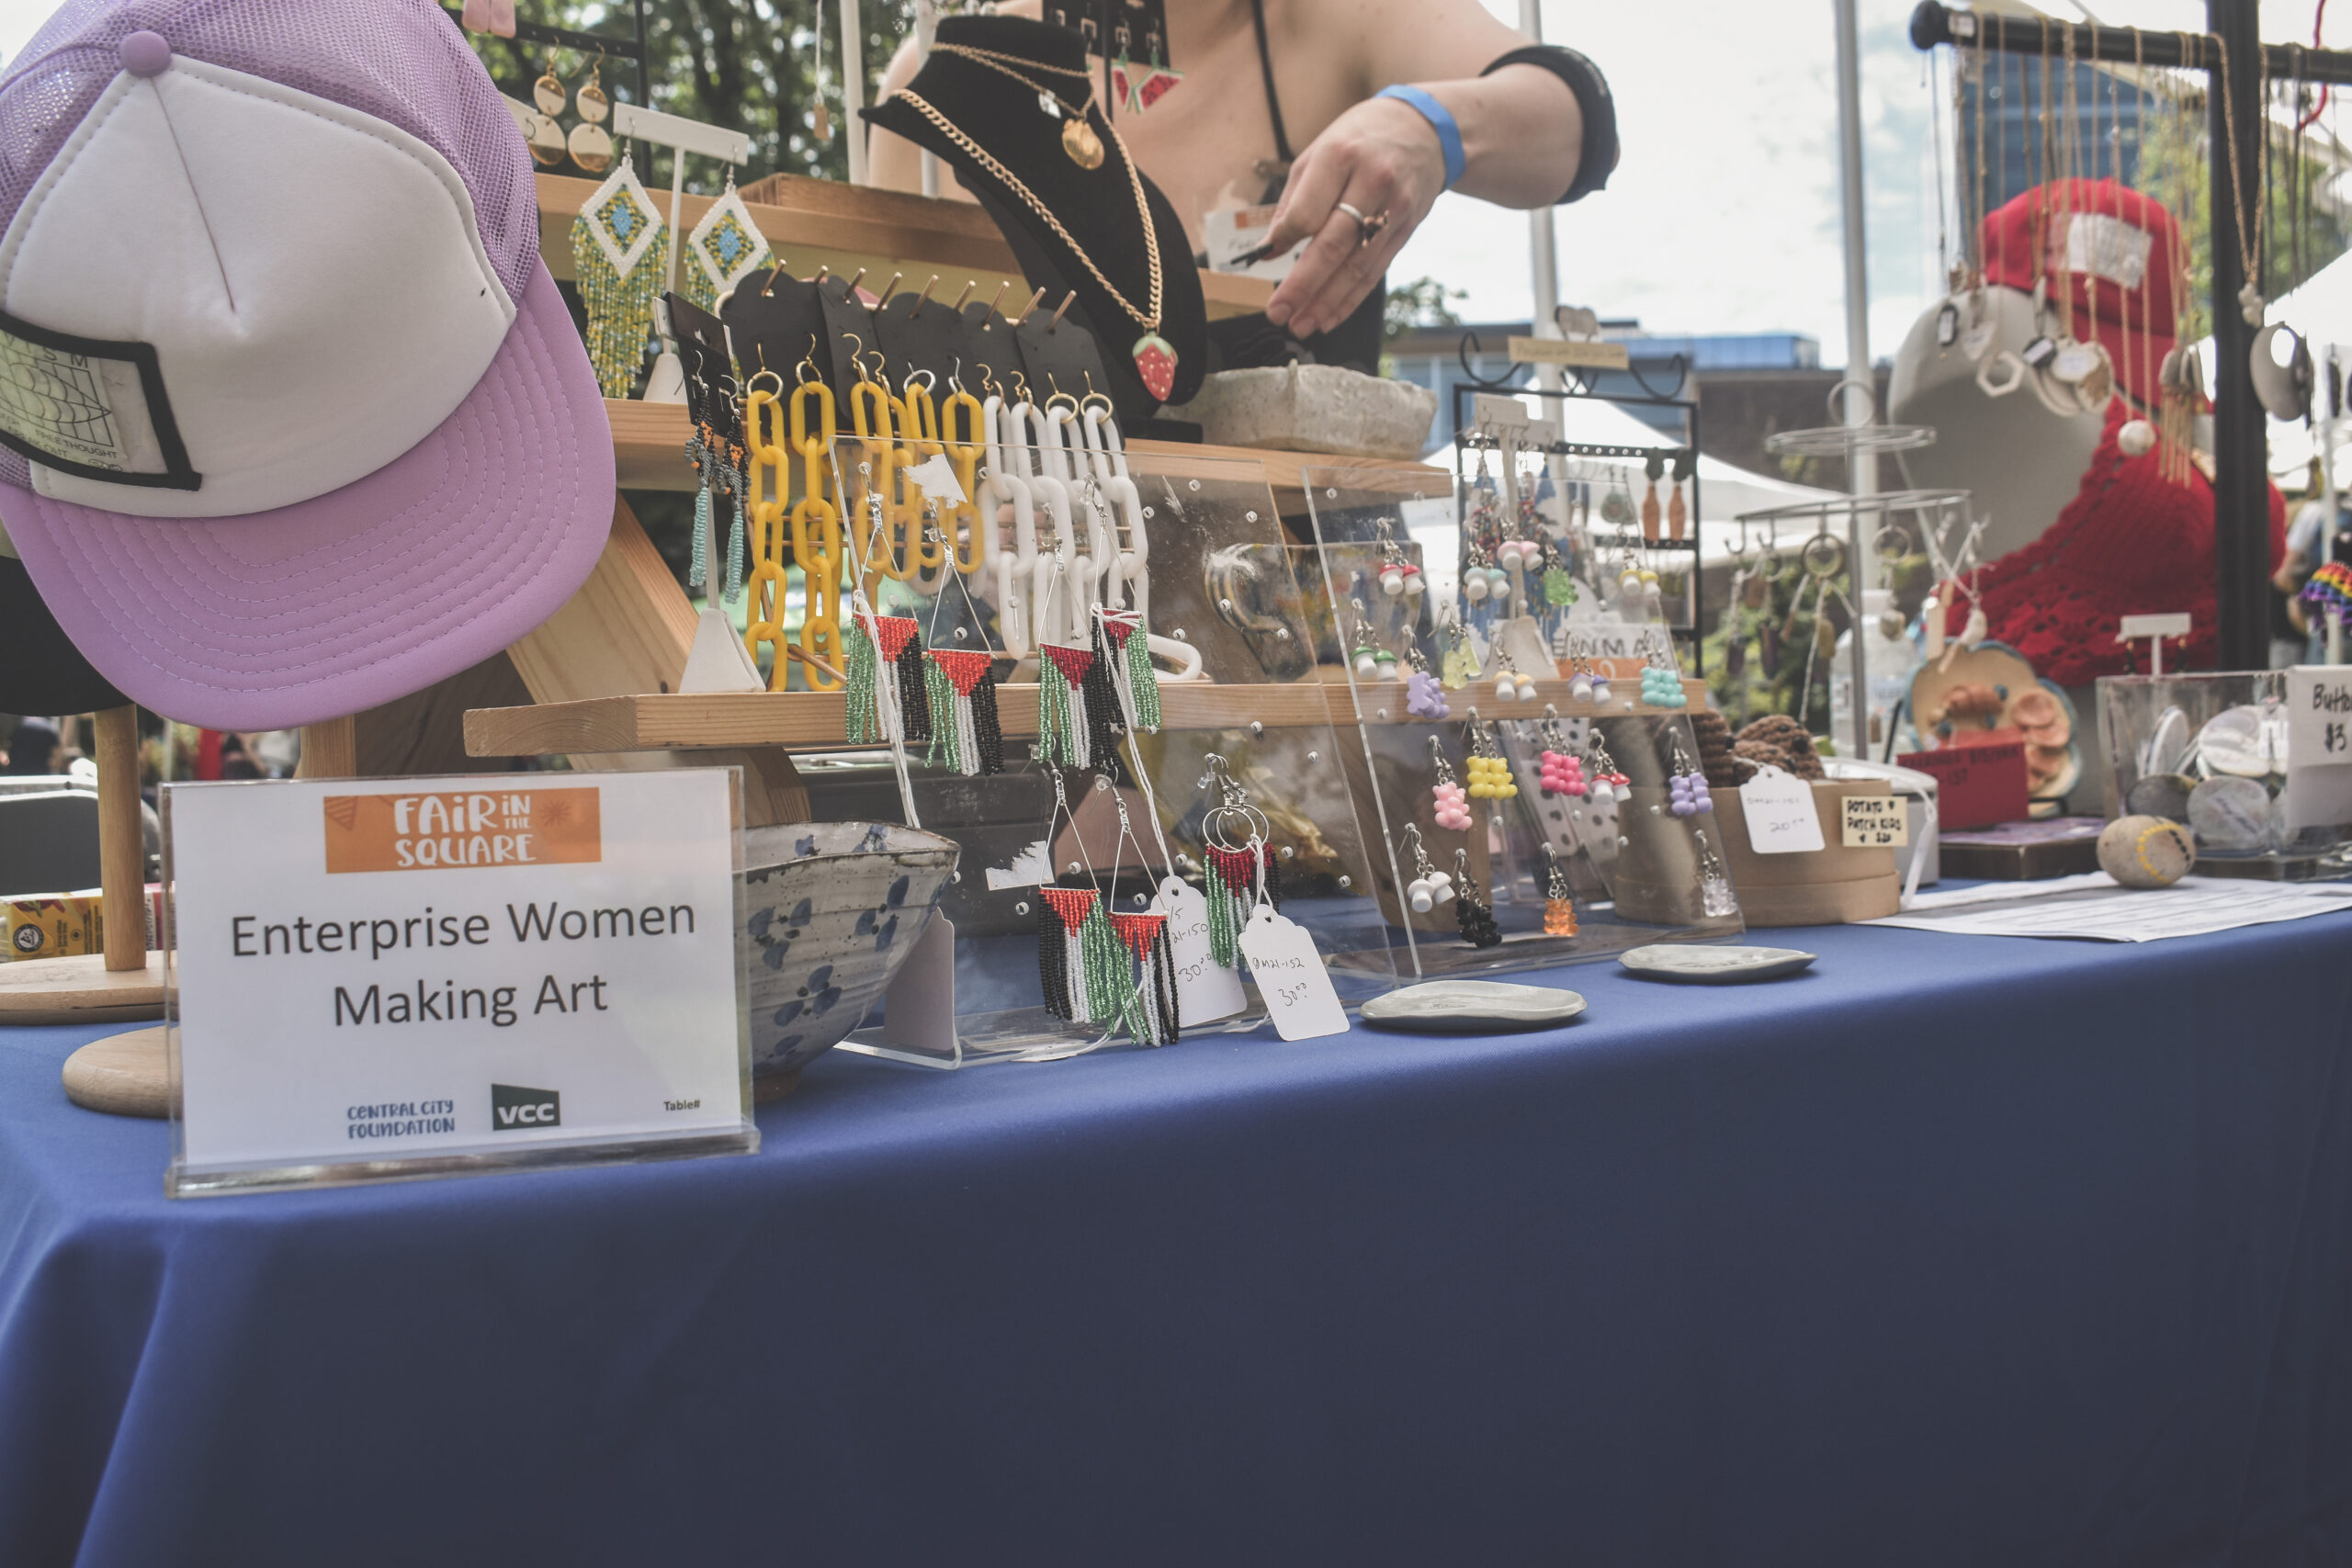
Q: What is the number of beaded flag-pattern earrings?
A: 8